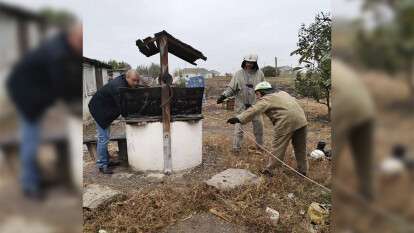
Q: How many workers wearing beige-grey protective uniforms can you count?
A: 2